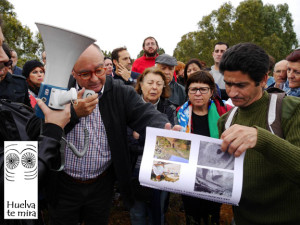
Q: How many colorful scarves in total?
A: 1